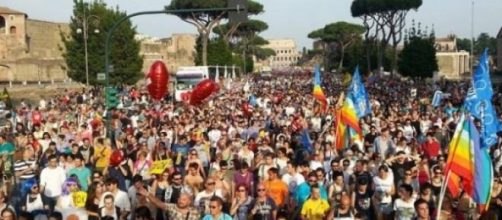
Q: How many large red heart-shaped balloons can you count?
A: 2